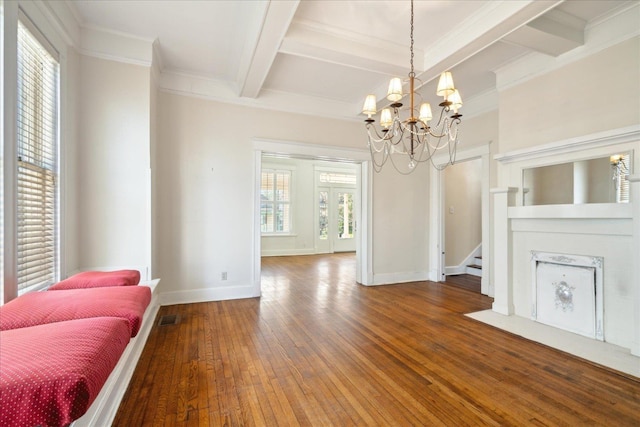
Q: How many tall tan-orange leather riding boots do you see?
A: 0